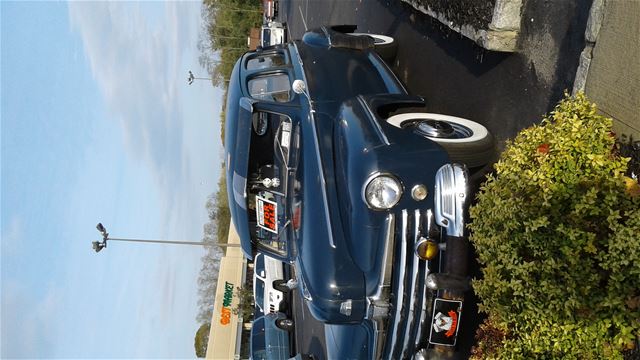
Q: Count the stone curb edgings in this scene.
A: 2